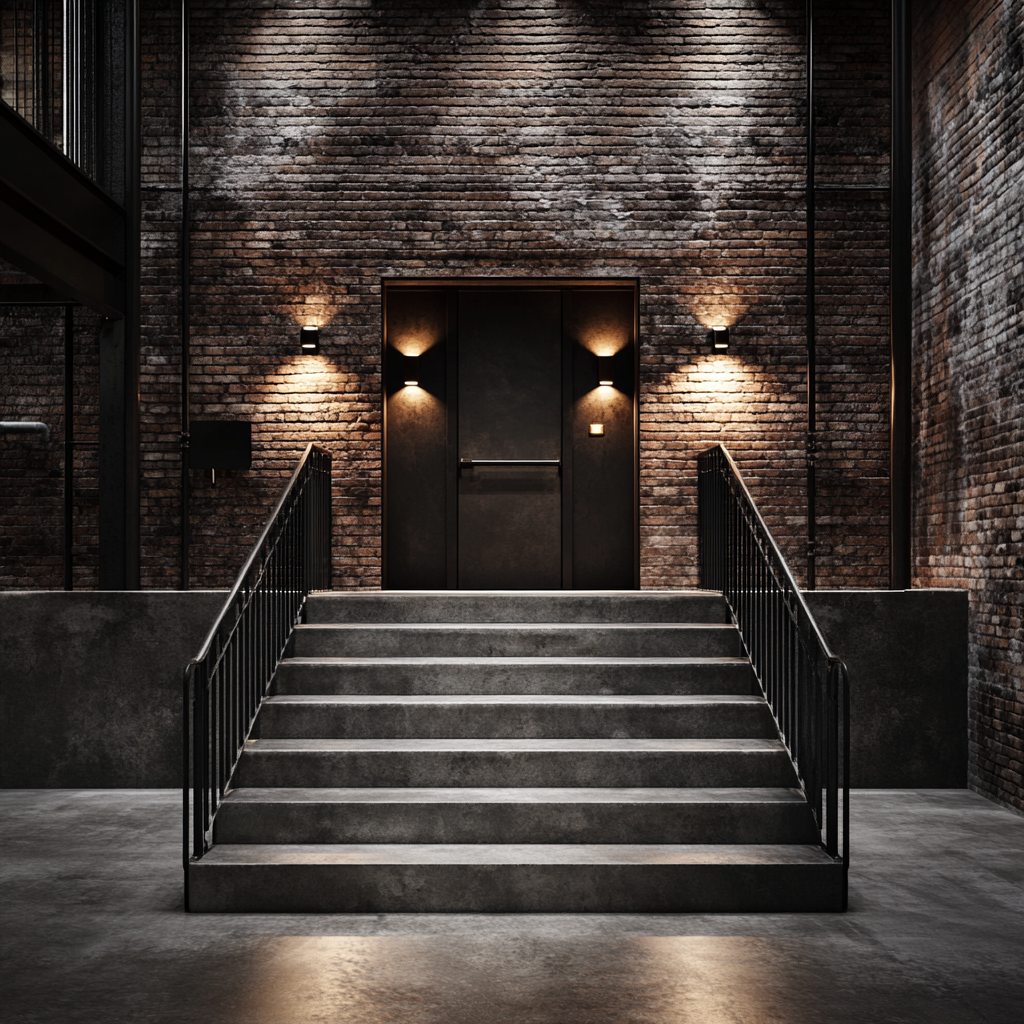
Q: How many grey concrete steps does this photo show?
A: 7